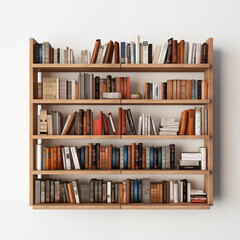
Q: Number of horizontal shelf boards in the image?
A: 5